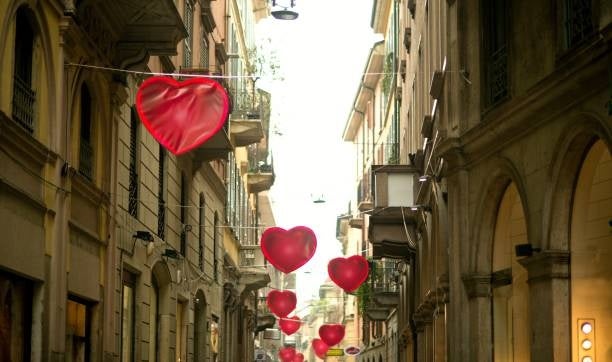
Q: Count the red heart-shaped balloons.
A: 9